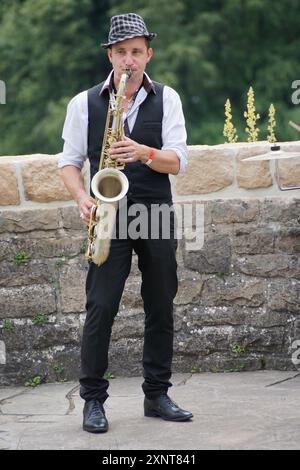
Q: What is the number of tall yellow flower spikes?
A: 3